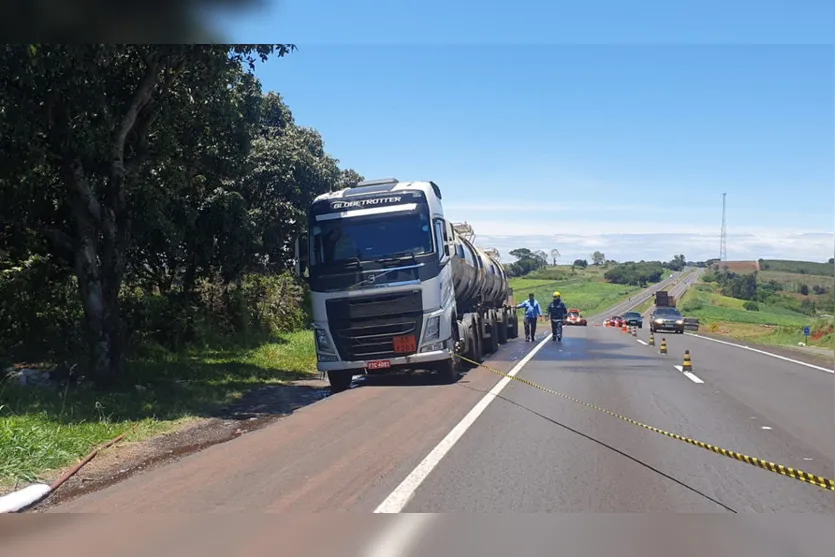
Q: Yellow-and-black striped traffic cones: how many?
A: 3